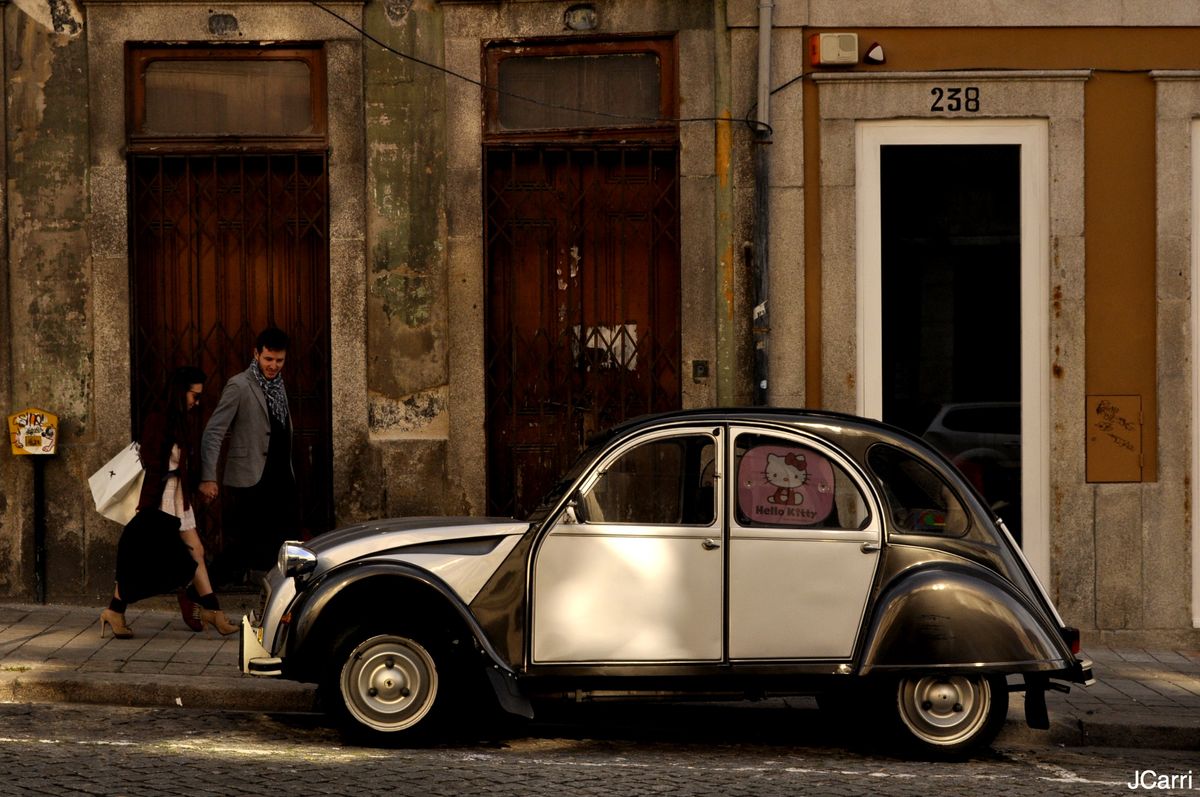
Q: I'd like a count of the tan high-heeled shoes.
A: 2